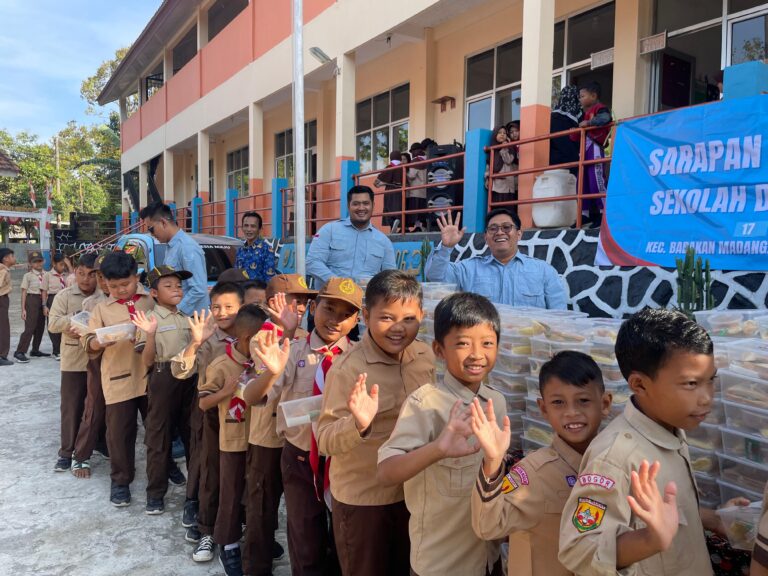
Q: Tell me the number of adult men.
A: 4